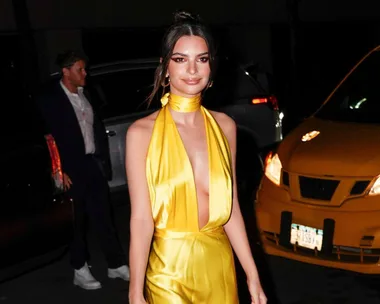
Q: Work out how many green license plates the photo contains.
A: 0